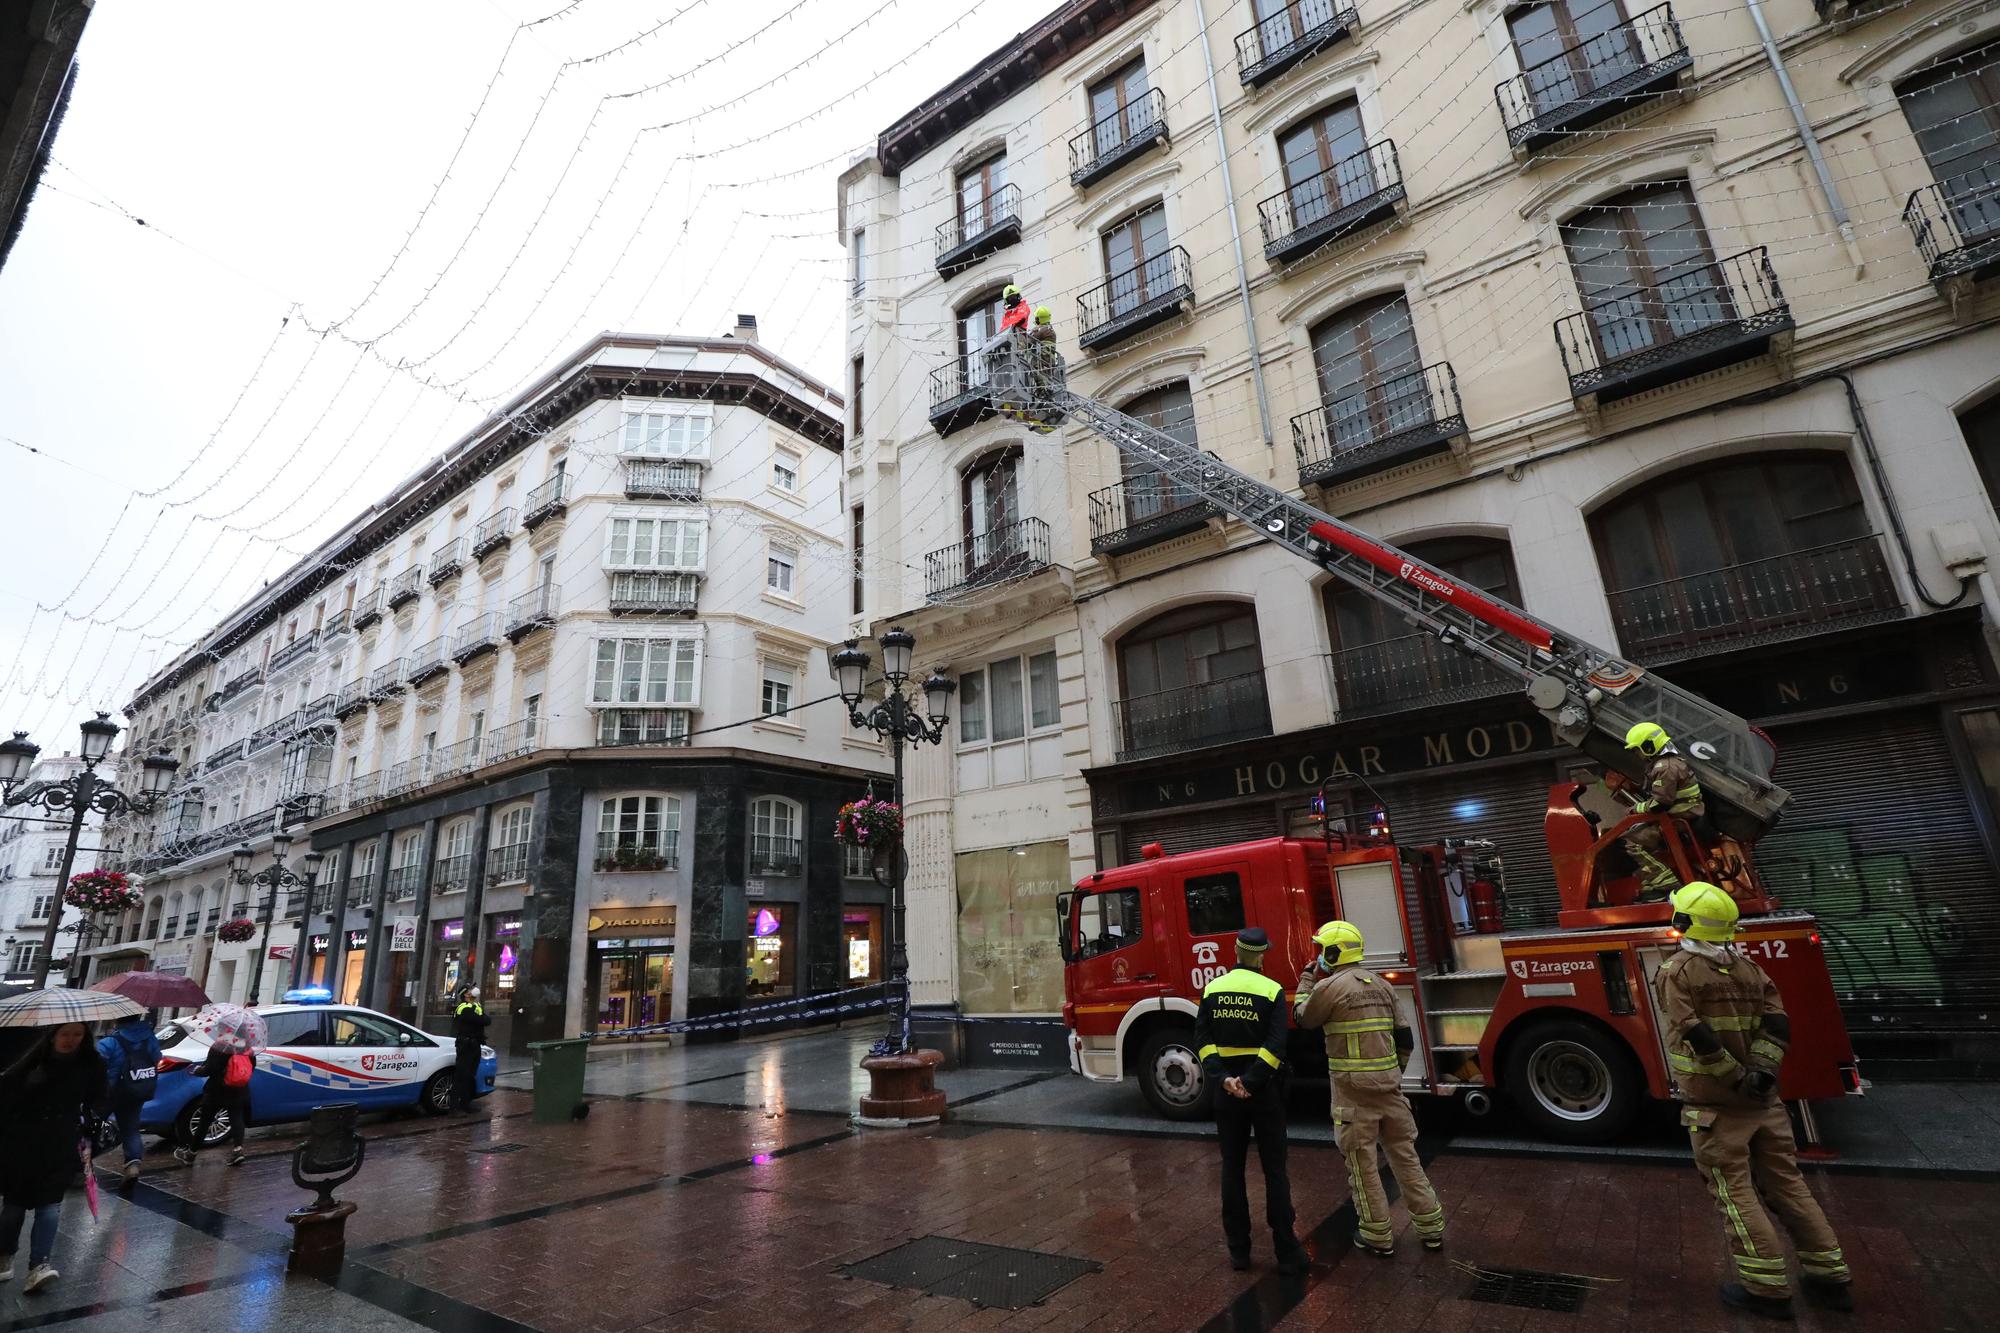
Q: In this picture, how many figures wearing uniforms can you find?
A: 7